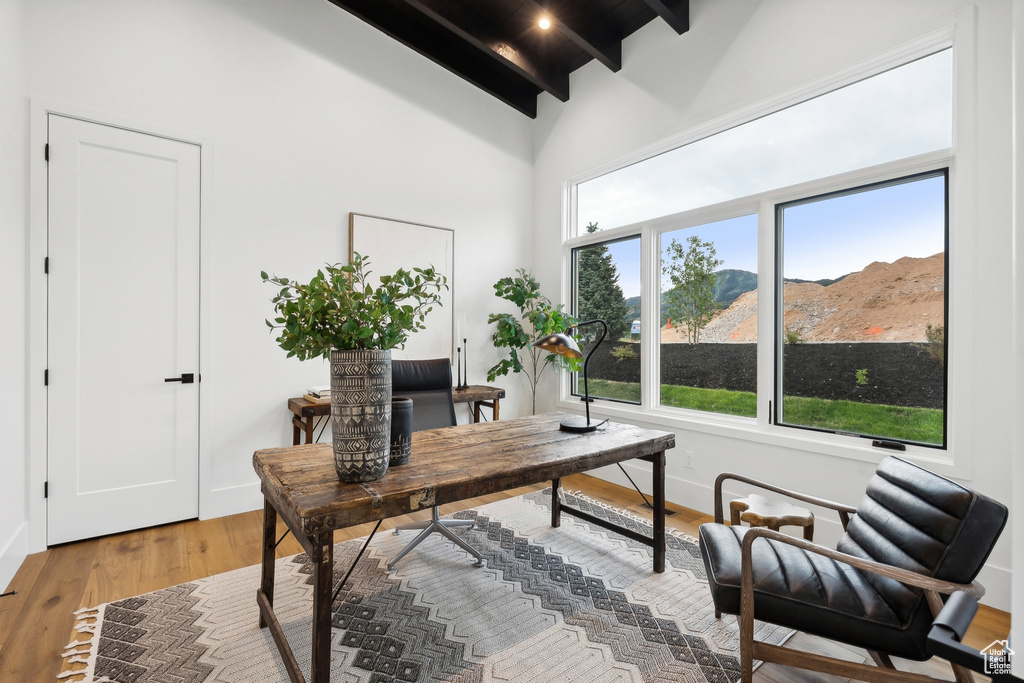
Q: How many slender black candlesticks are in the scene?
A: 2